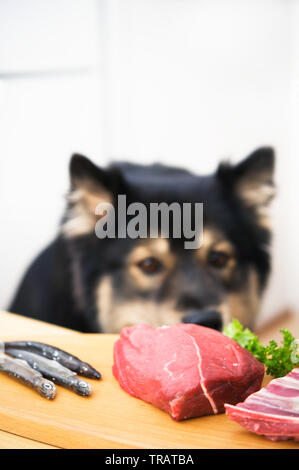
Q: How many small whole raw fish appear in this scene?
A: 3